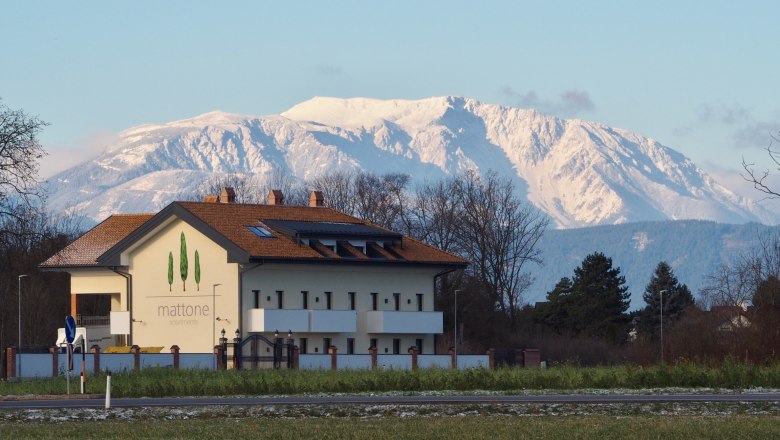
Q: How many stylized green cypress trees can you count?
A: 3